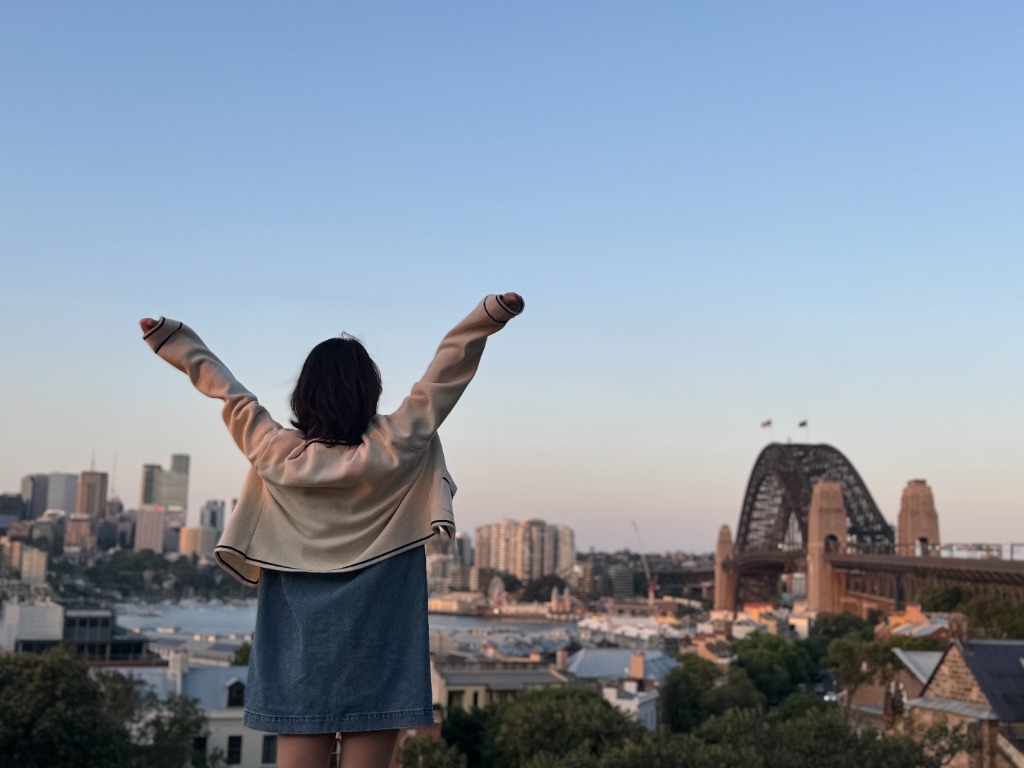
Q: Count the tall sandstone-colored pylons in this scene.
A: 3